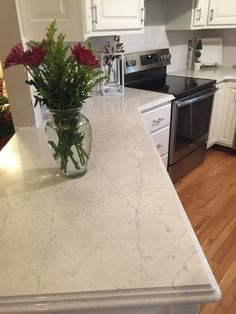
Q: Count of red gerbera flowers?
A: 3